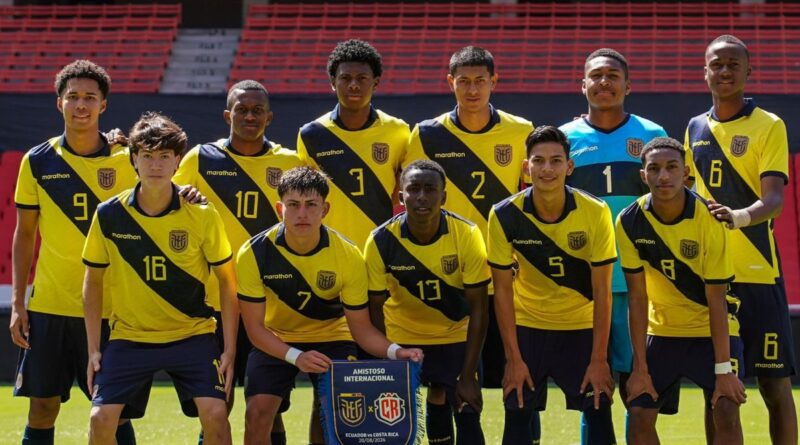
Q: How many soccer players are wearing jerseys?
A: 11